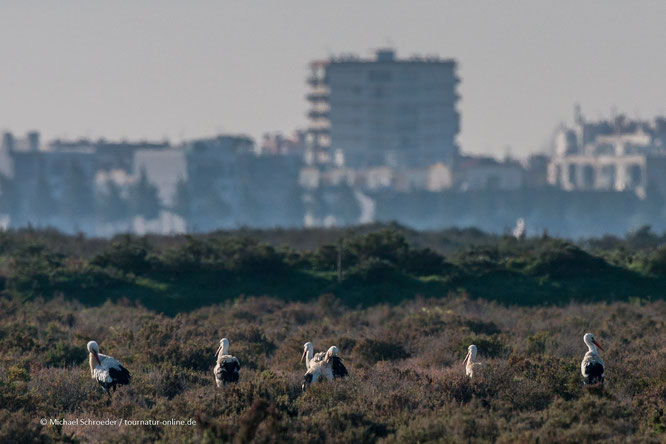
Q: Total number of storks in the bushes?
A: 6